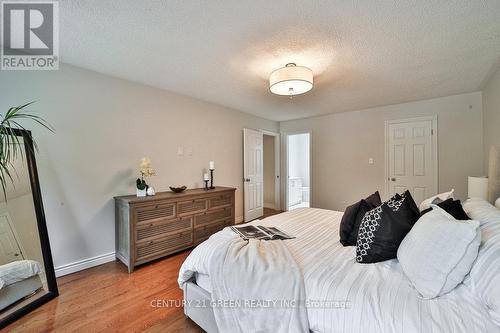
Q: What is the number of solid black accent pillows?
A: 2